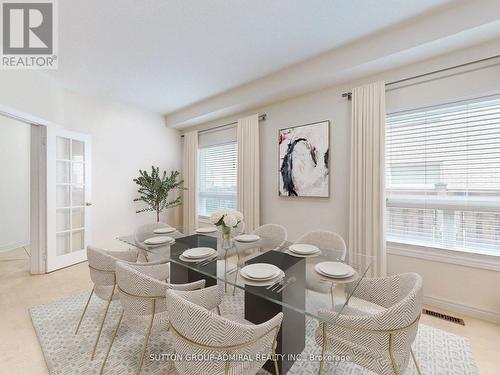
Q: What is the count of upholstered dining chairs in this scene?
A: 8